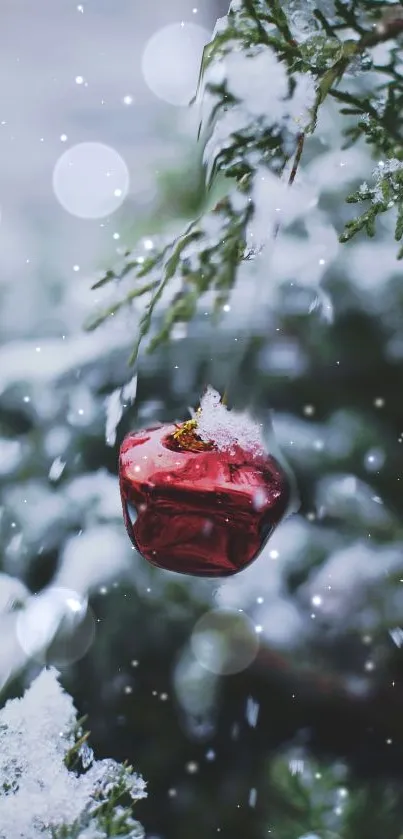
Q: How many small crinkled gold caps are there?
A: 1